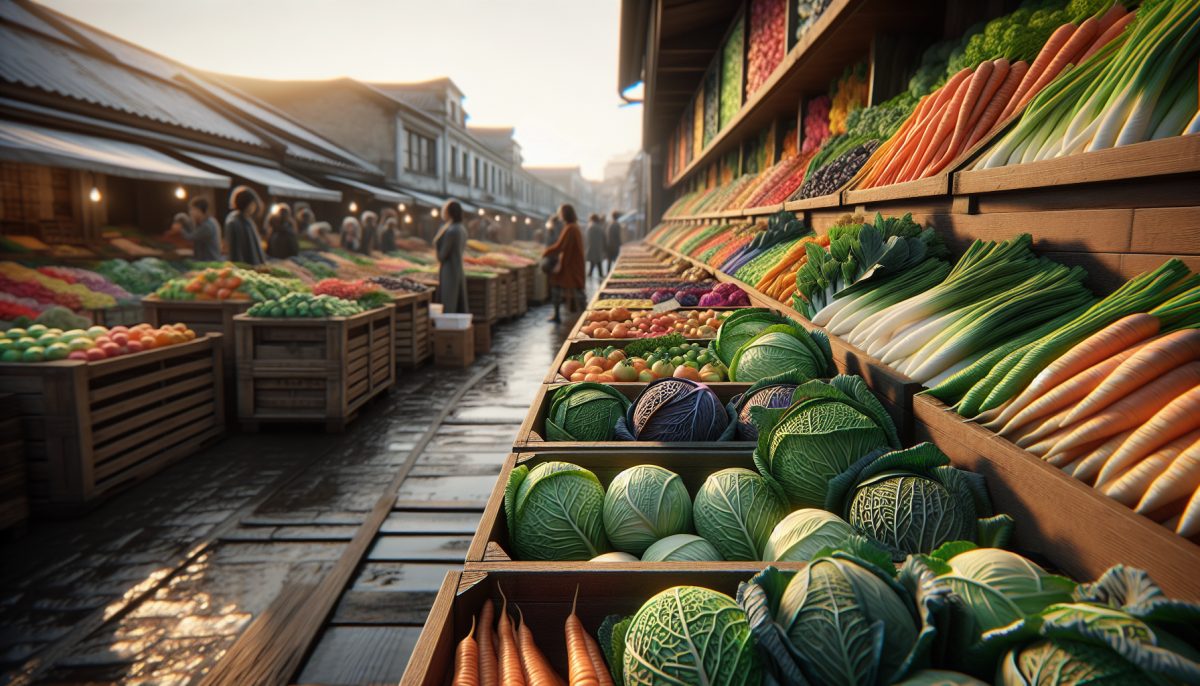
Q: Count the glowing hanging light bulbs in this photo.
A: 12